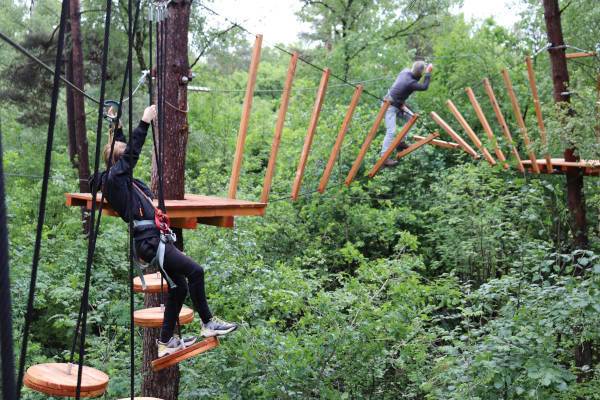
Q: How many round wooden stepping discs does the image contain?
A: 5